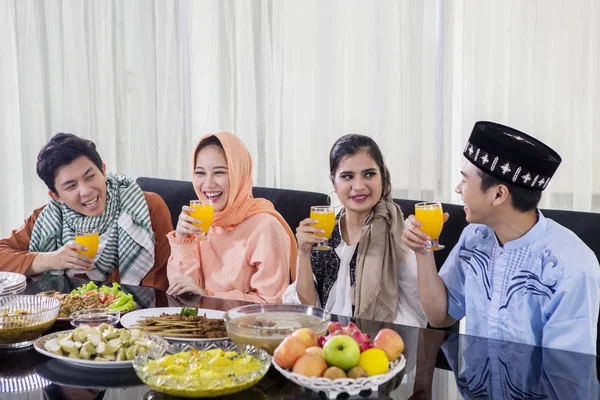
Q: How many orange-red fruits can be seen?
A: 5